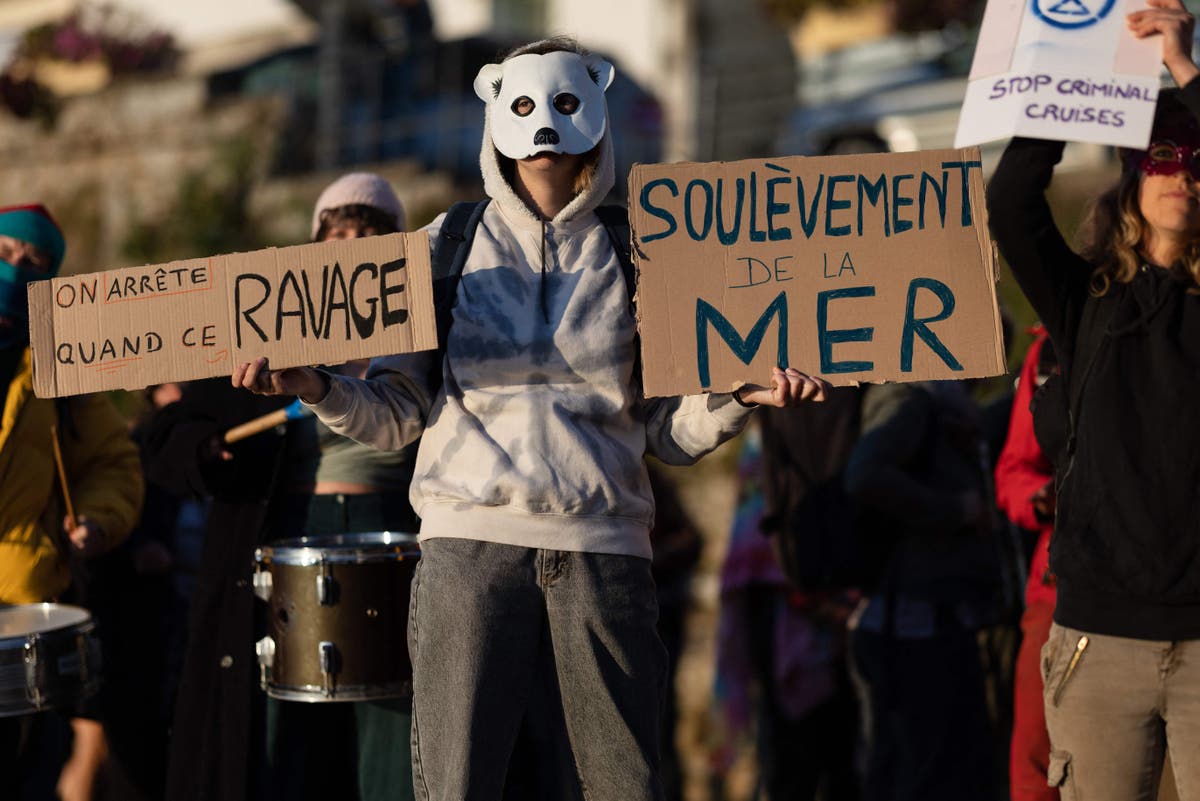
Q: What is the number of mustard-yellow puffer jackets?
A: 1